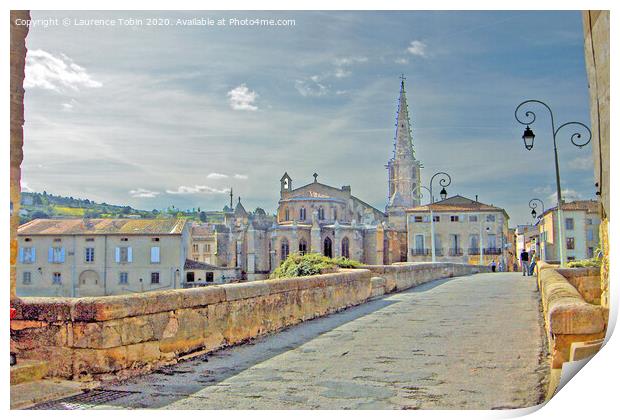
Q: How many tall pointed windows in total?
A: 4